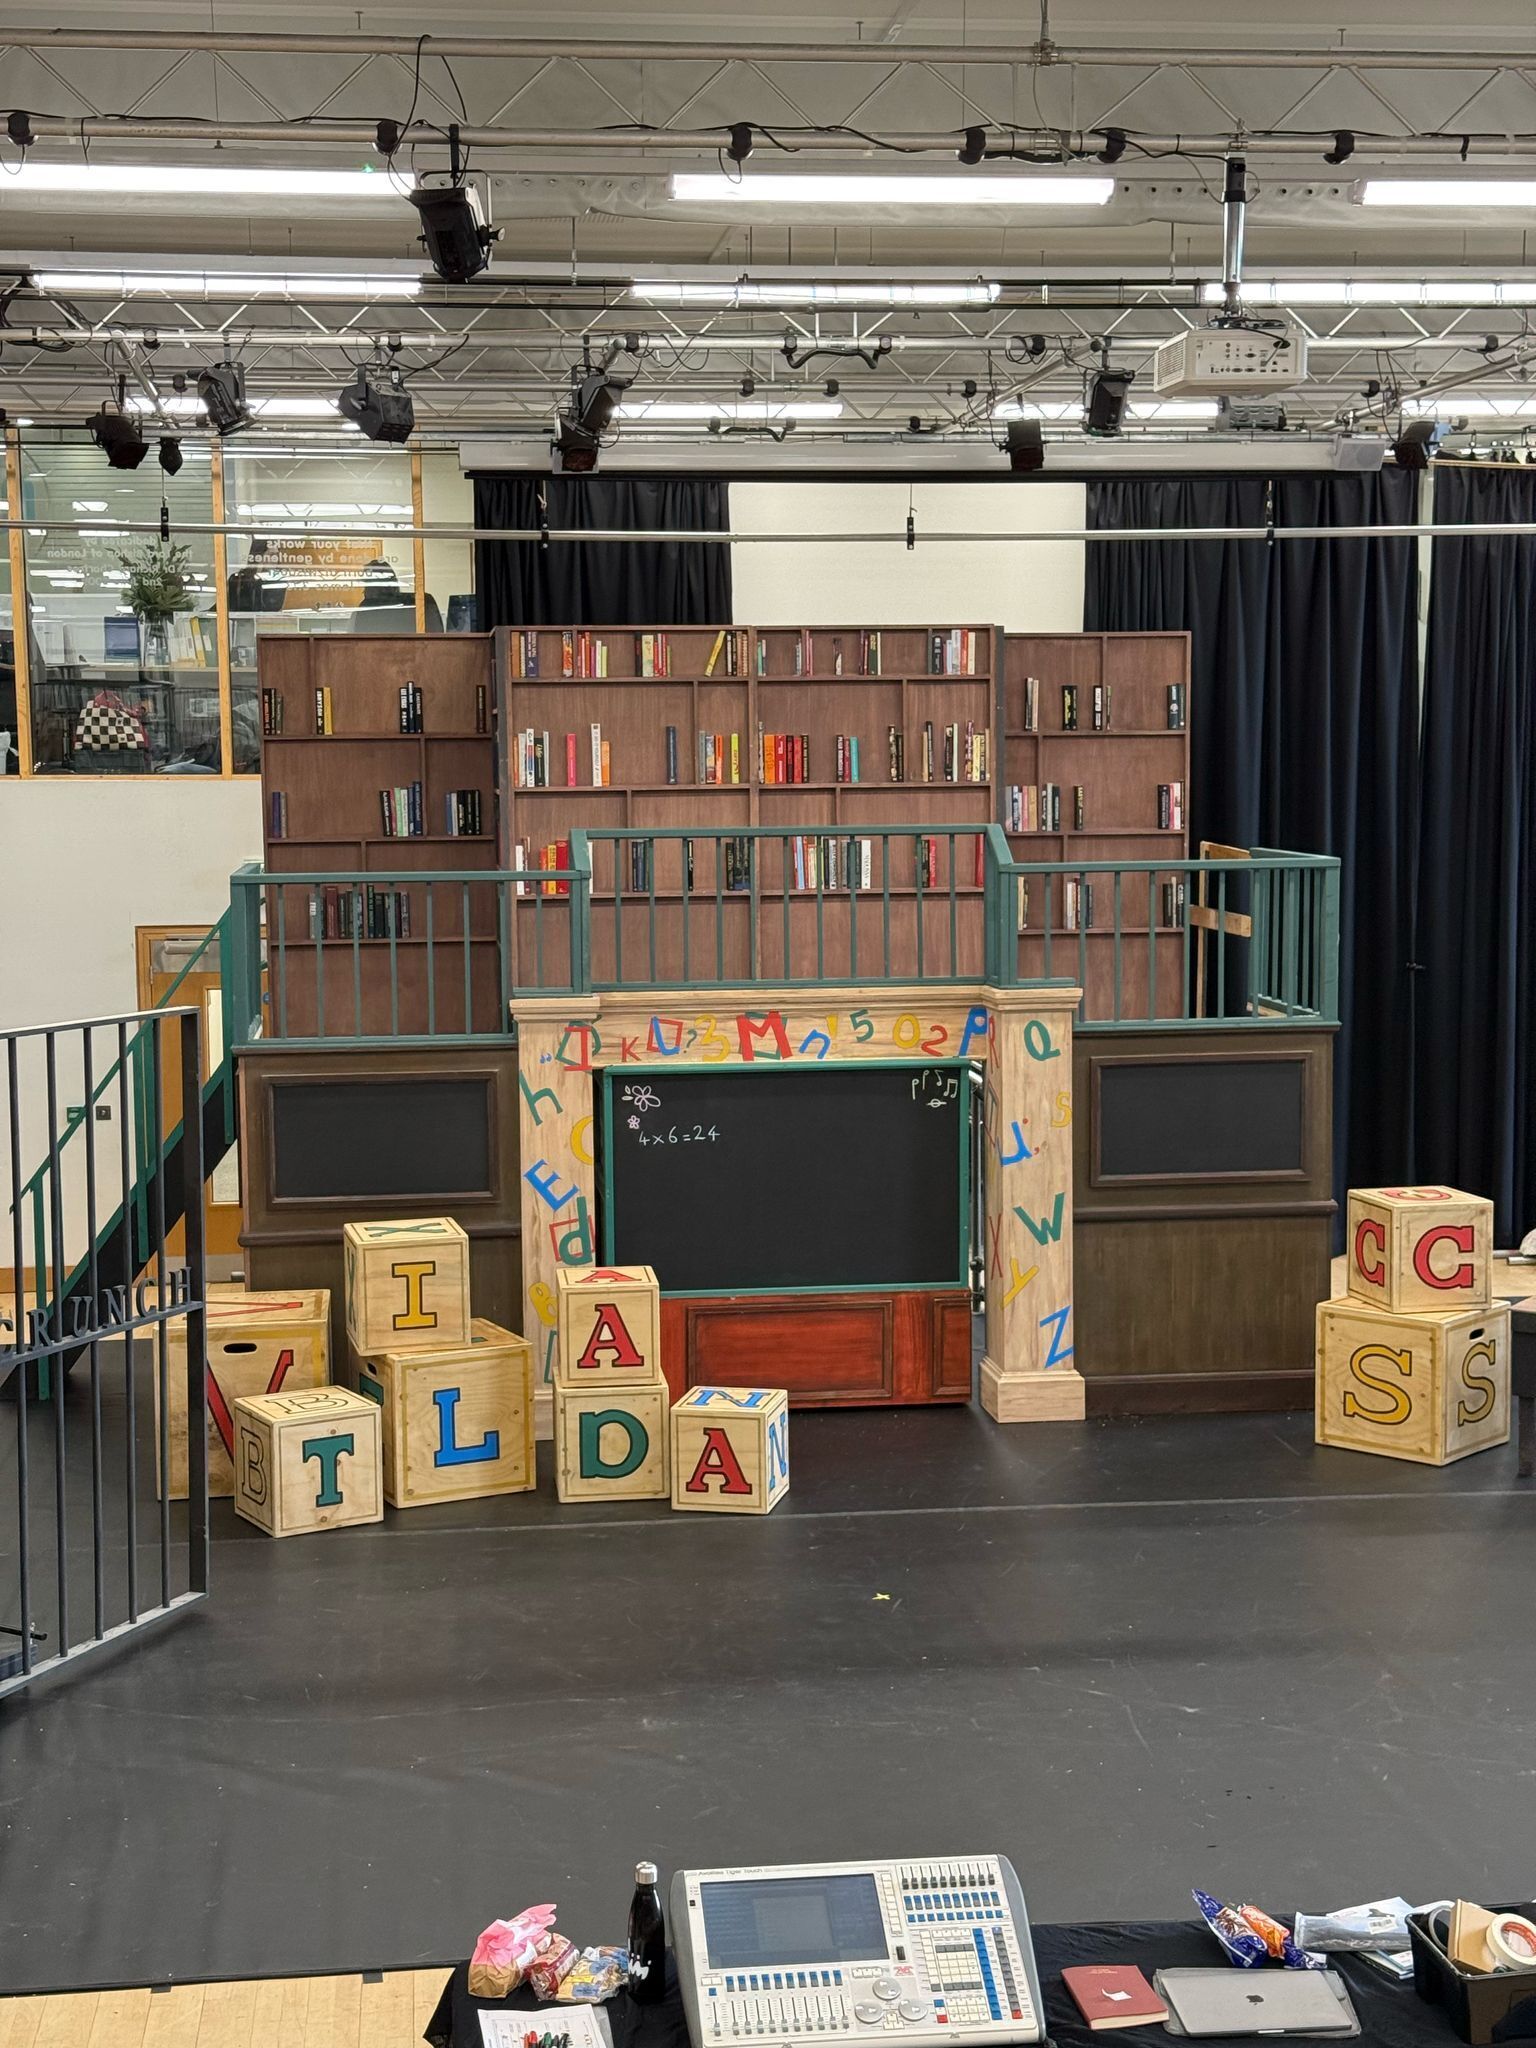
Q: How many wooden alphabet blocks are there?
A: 9